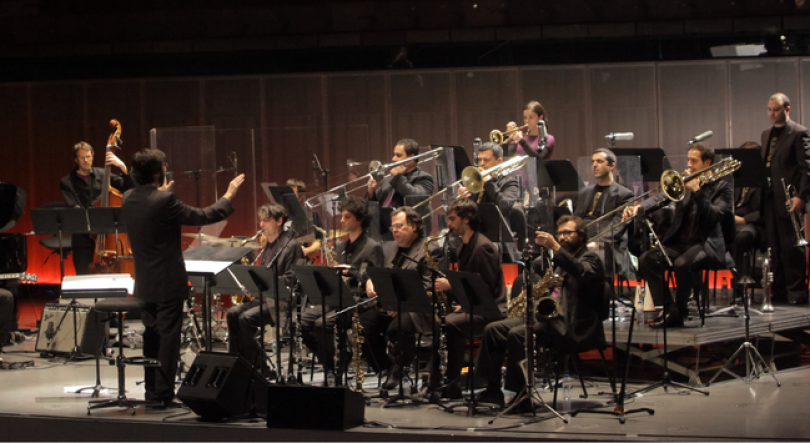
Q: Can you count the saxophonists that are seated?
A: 5